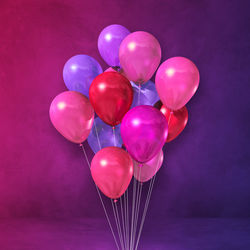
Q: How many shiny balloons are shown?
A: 12